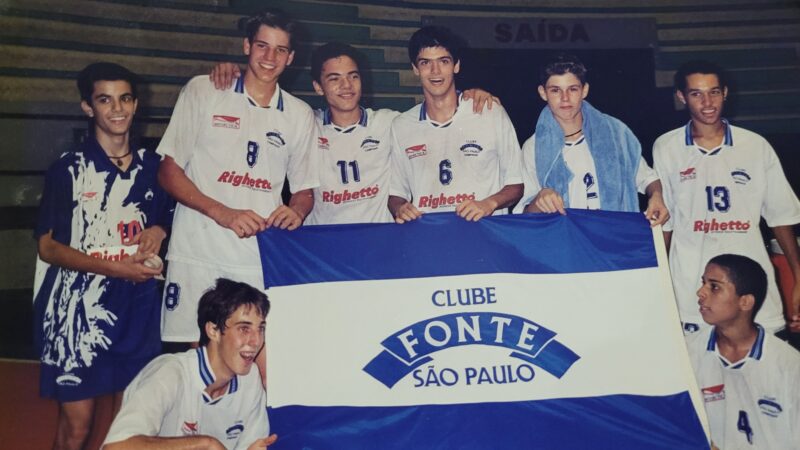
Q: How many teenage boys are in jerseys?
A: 8